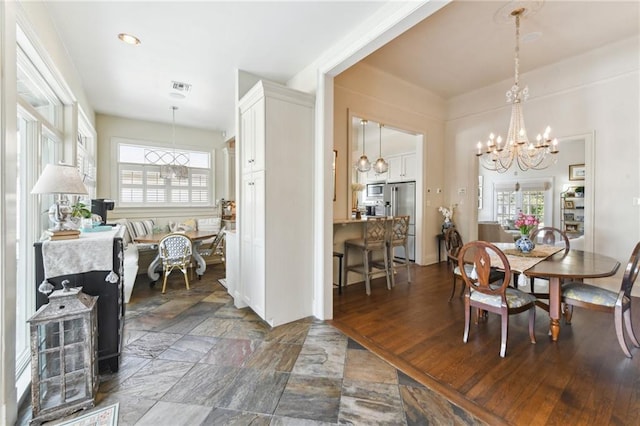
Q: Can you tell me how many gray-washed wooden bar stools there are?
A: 2